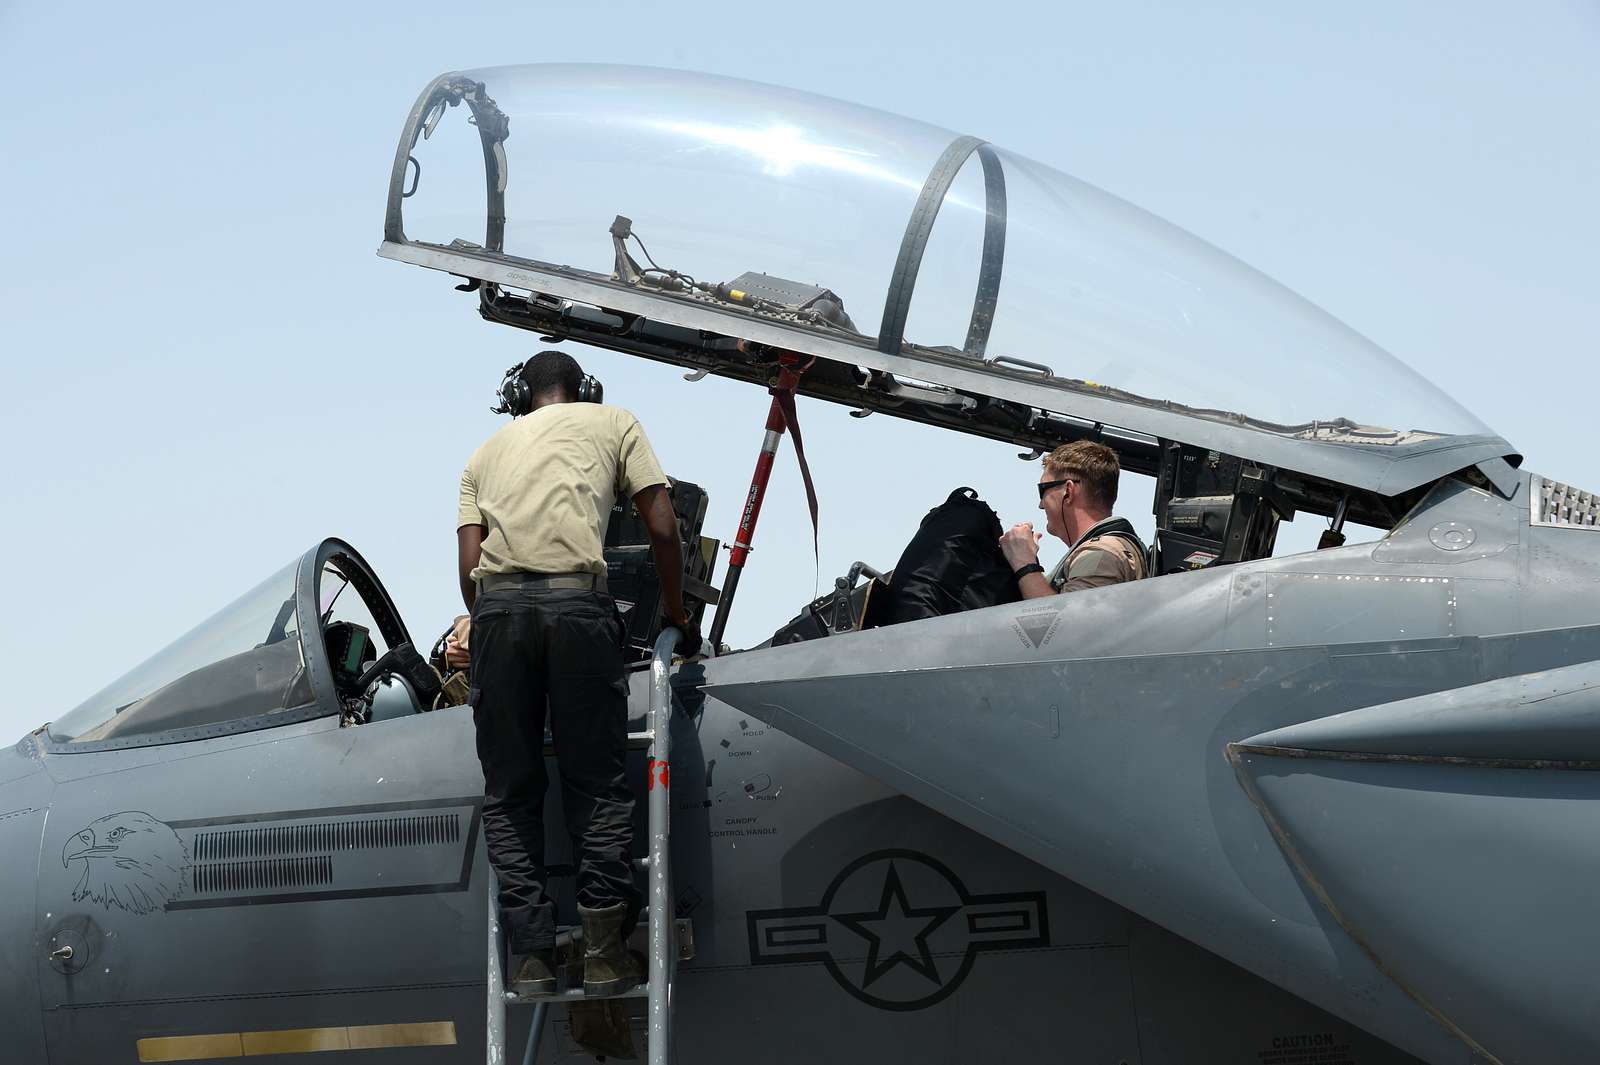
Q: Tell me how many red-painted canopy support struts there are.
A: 1